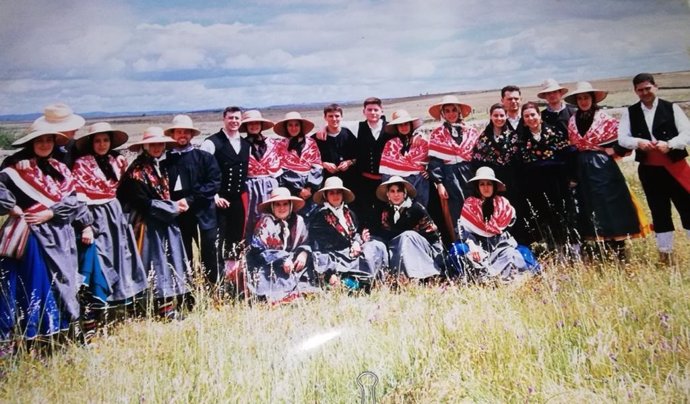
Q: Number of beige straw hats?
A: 15